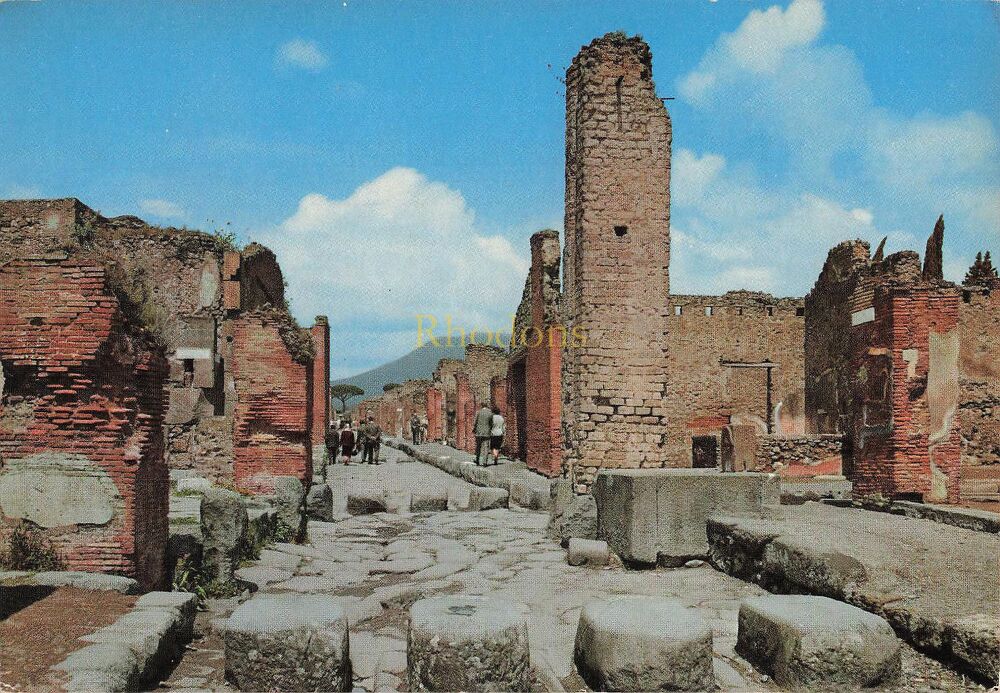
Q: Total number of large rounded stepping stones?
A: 4